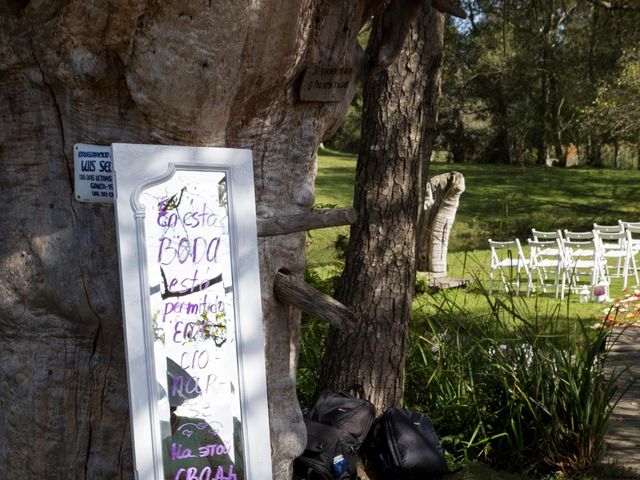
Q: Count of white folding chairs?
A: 9